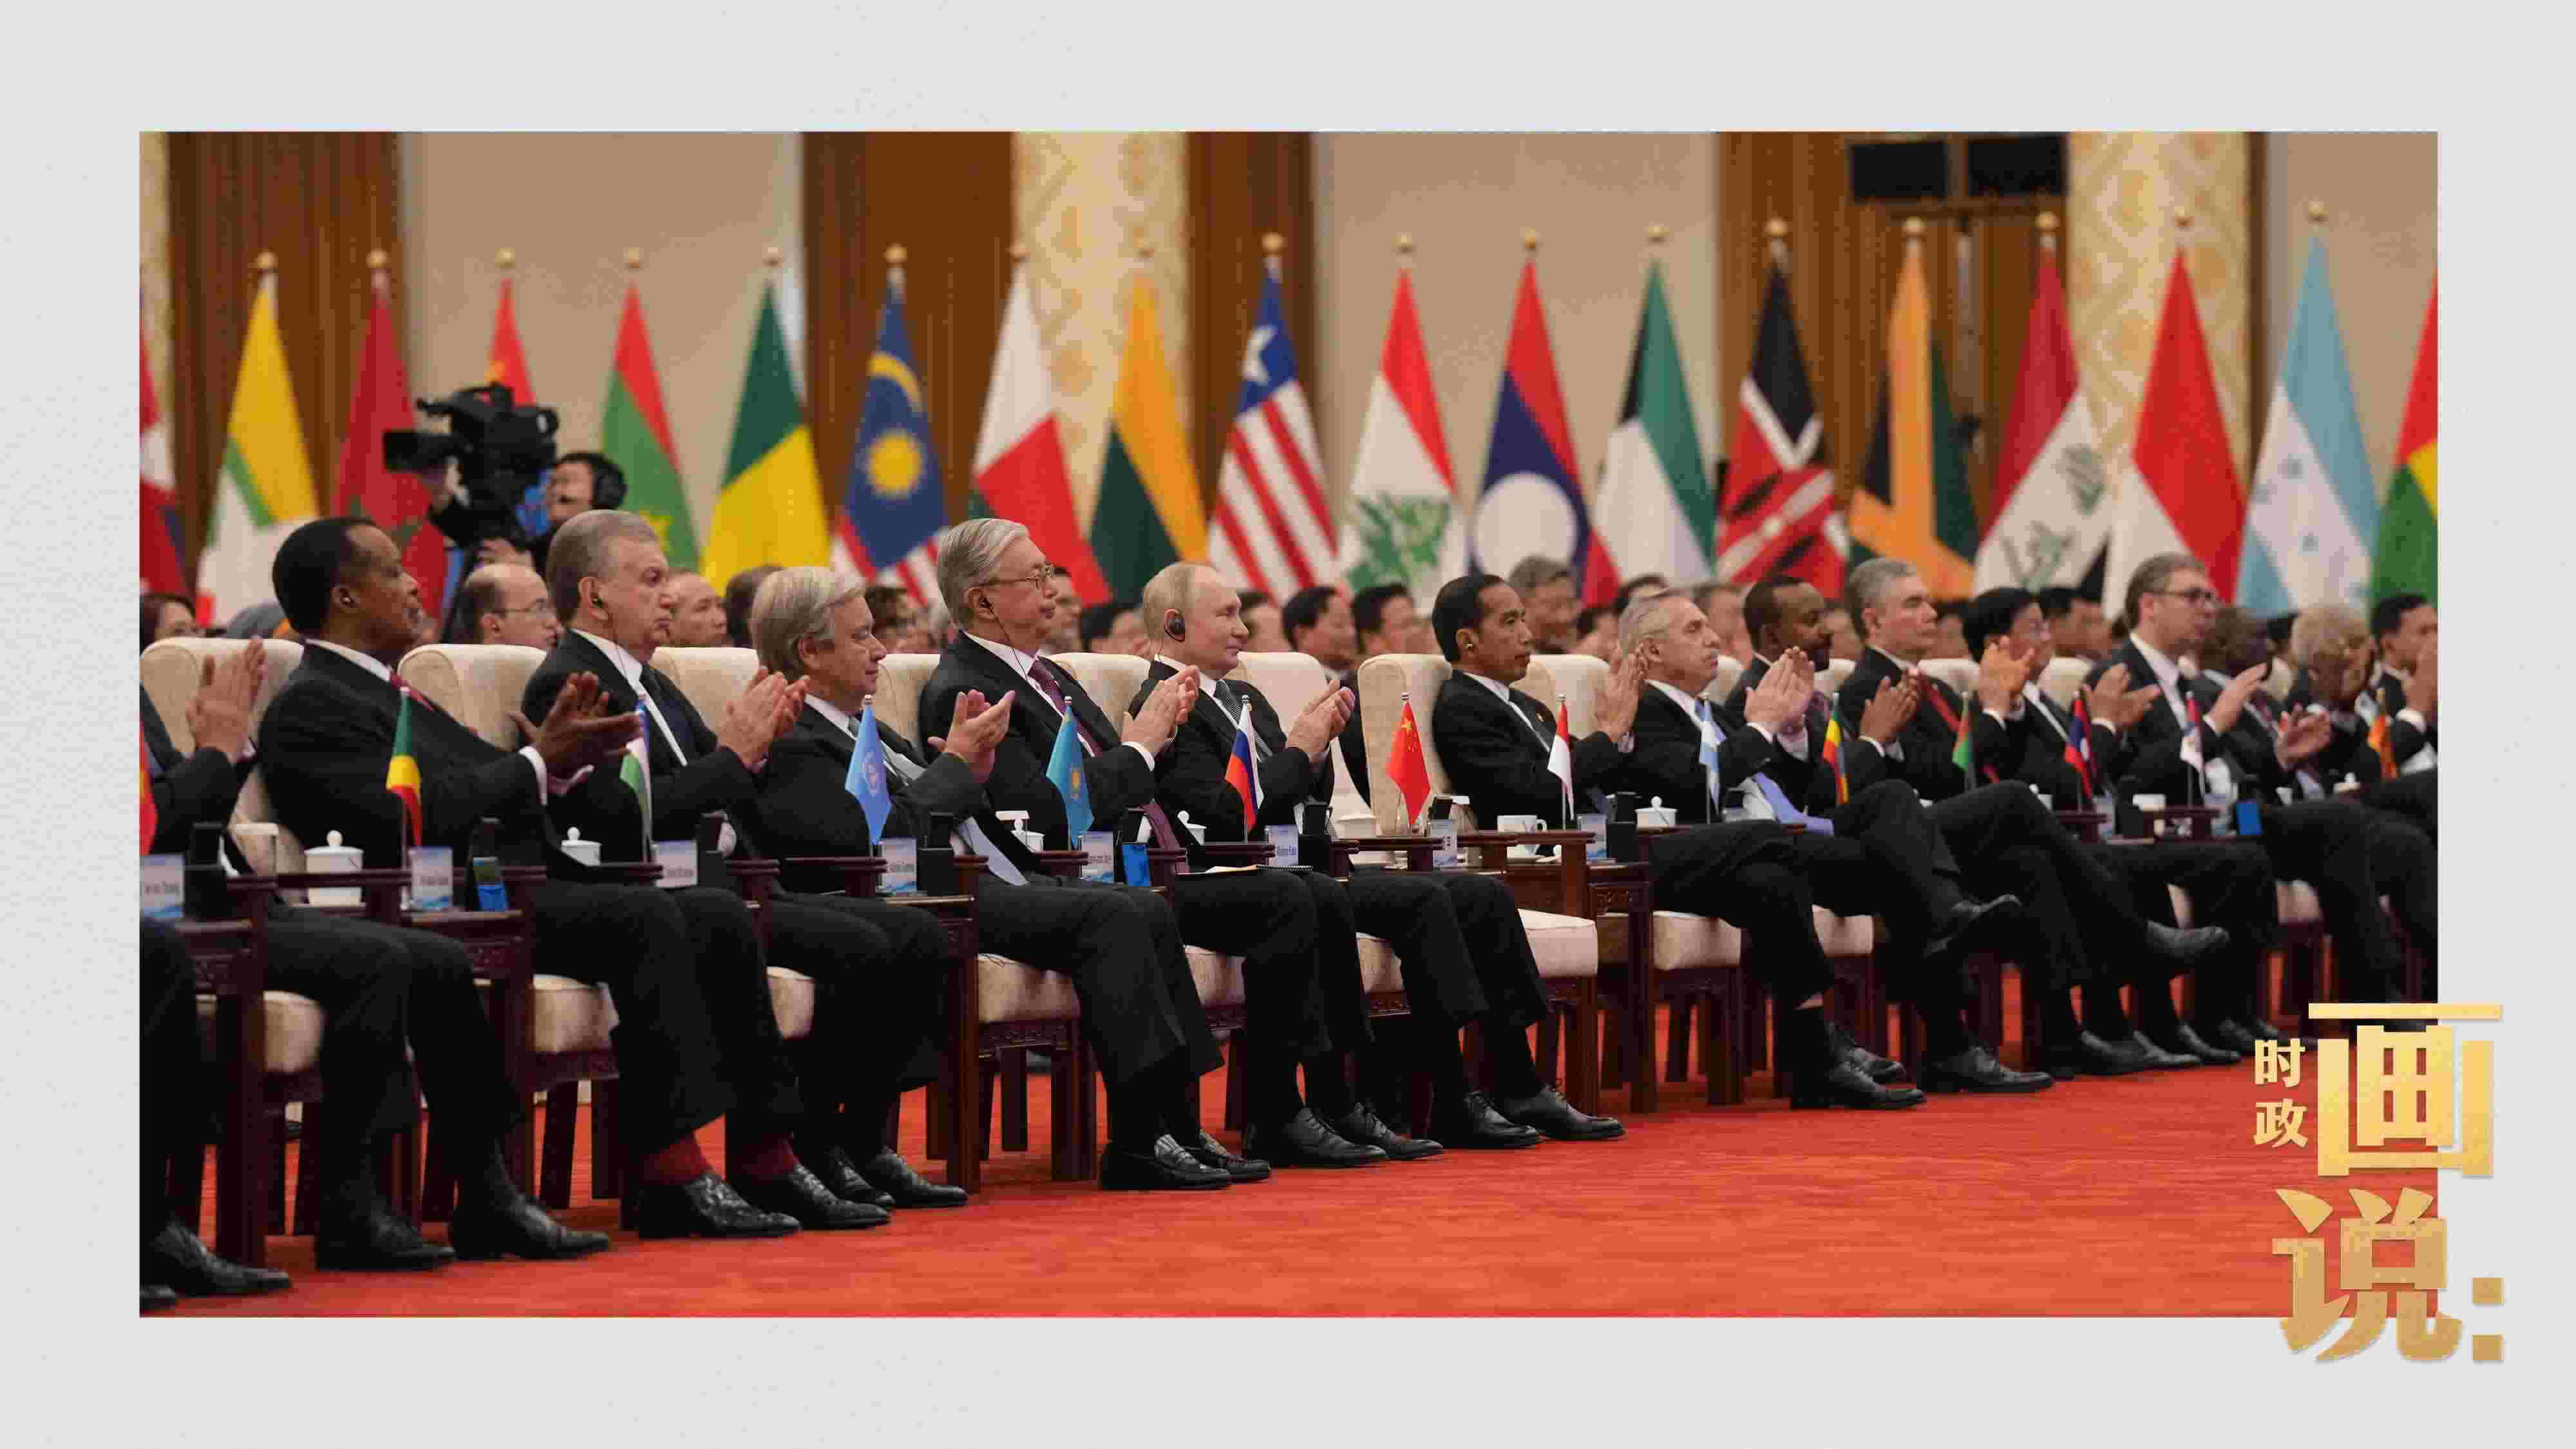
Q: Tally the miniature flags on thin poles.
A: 14